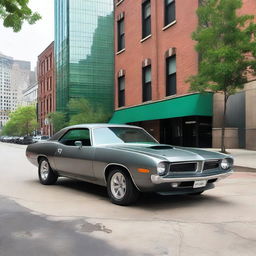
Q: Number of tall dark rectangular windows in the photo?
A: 6